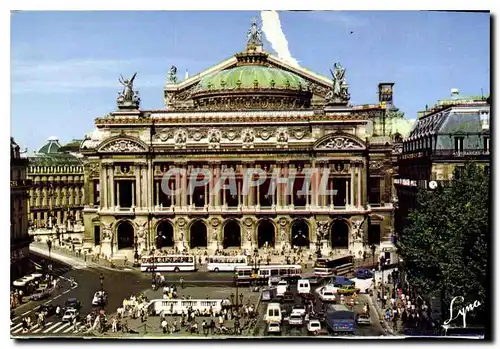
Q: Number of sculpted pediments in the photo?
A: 2